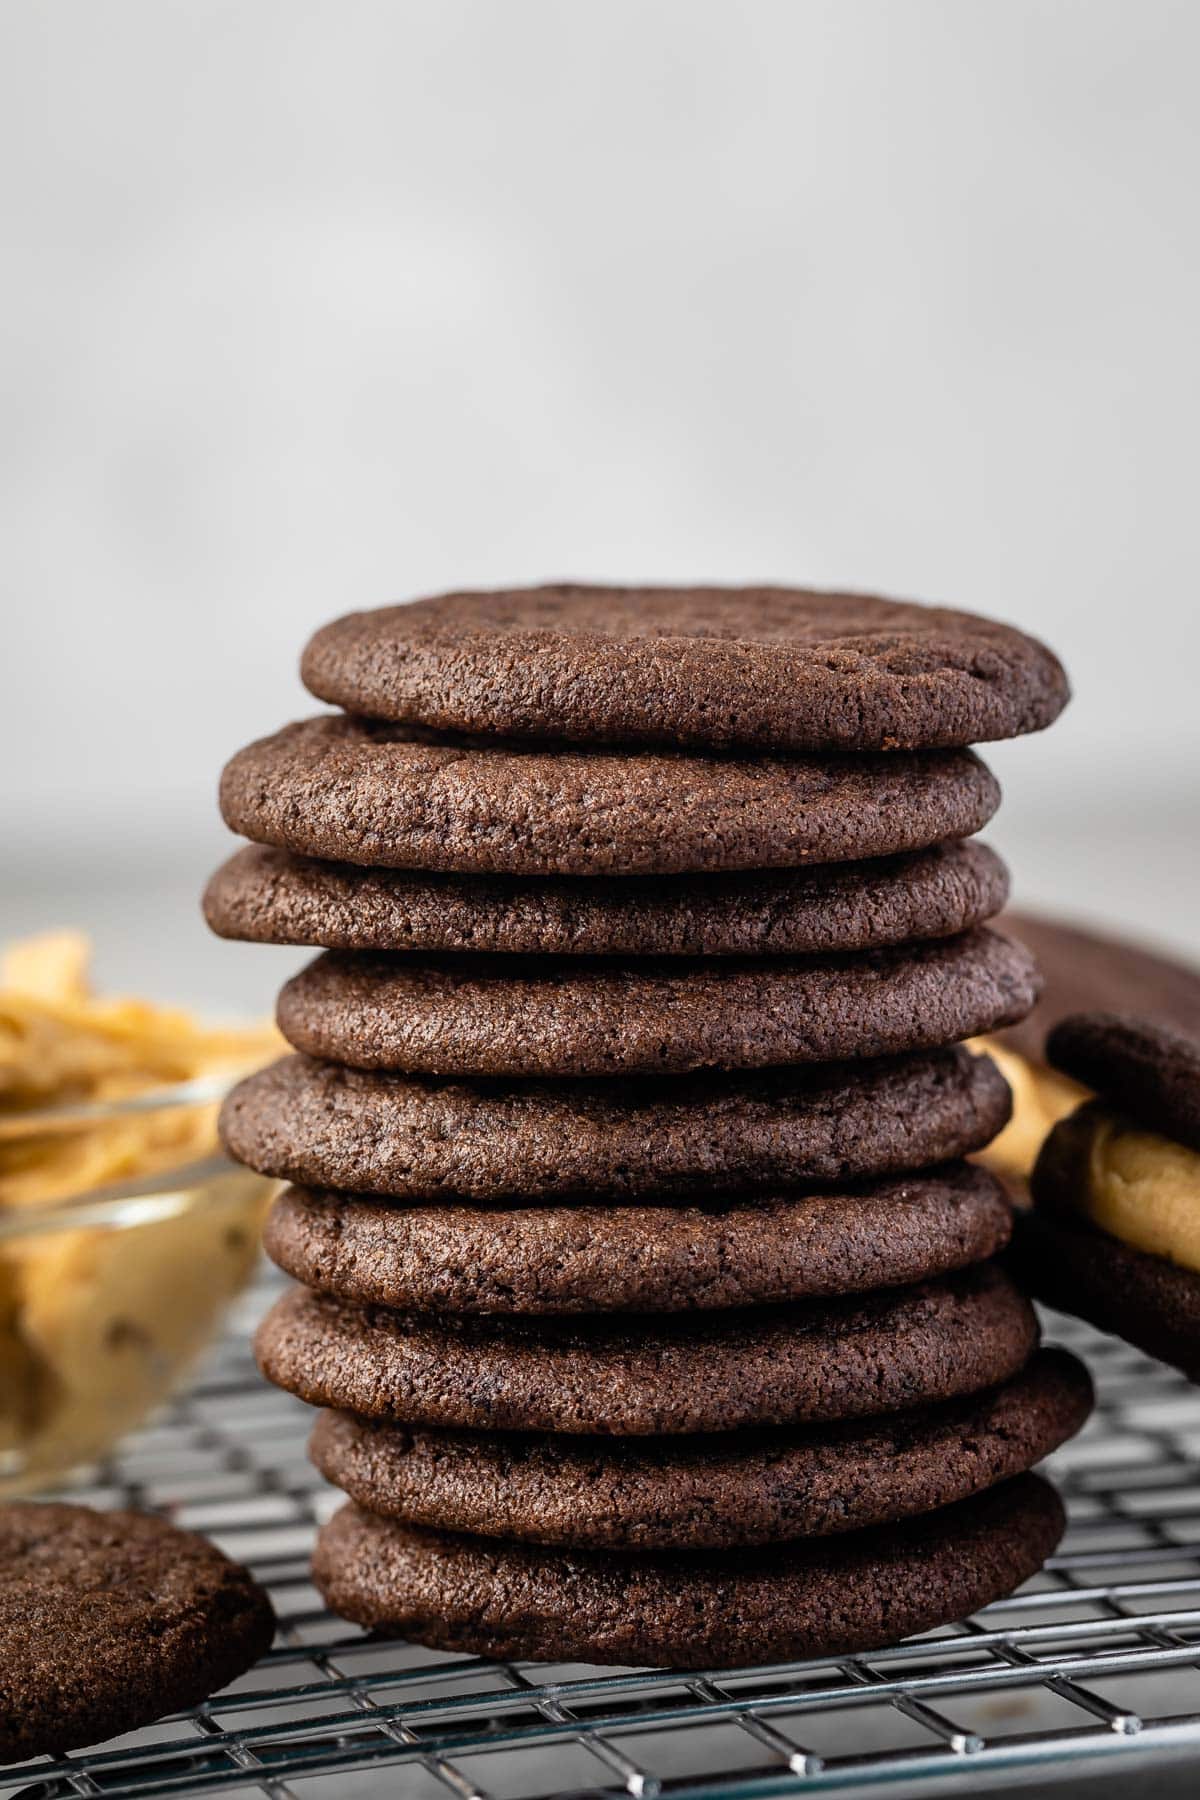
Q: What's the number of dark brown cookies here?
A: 13